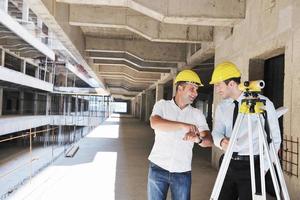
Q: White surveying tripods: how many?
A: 1